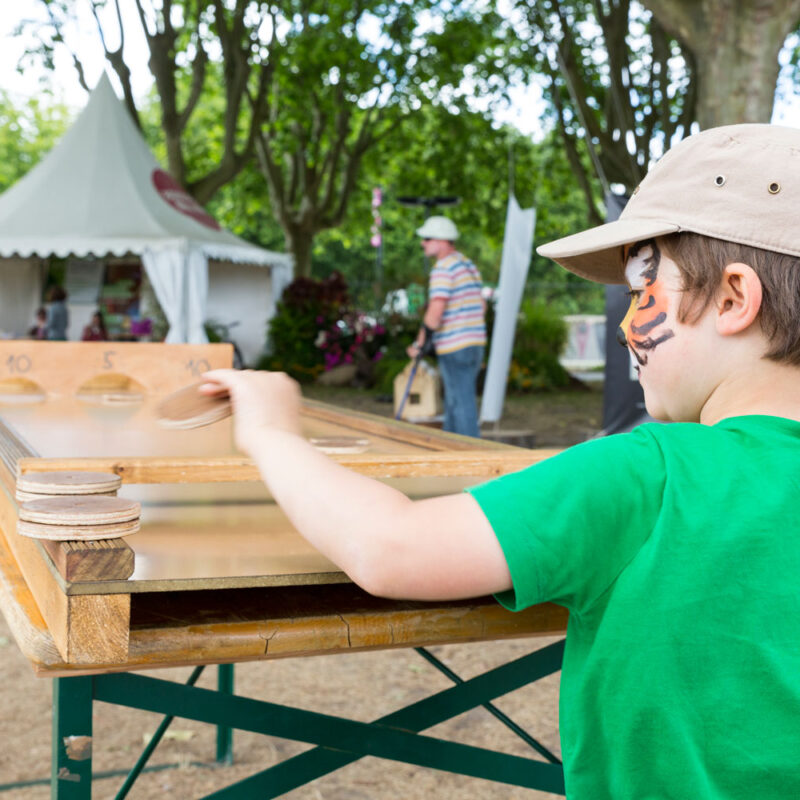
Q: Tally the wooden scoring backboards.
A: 1